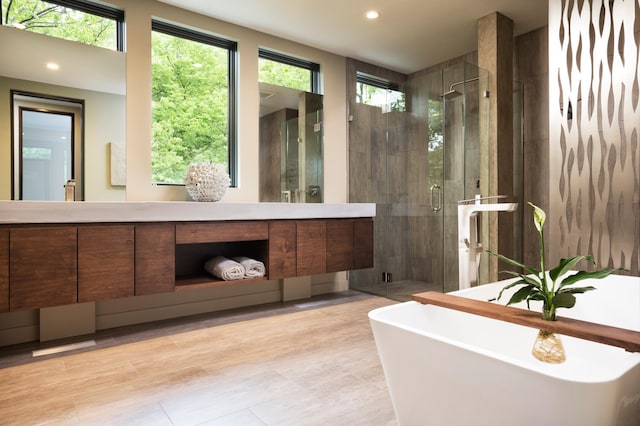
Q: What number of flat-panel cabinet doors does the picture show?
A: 8